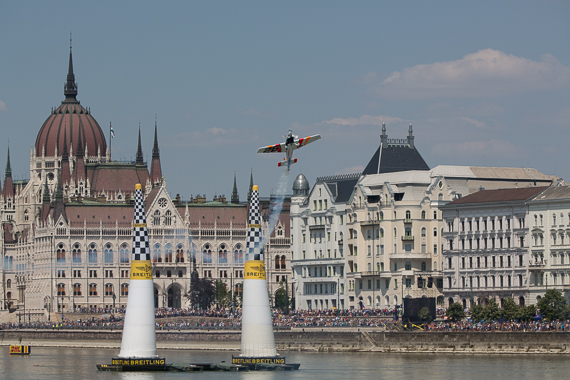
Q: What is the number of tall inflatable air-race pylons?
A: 2